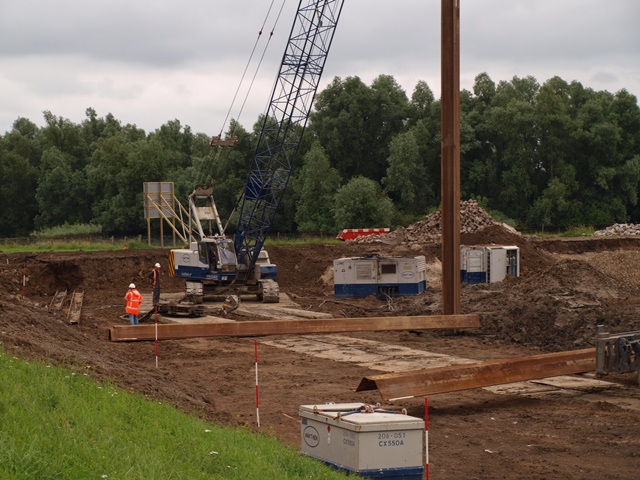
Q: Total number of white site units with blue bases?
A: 3